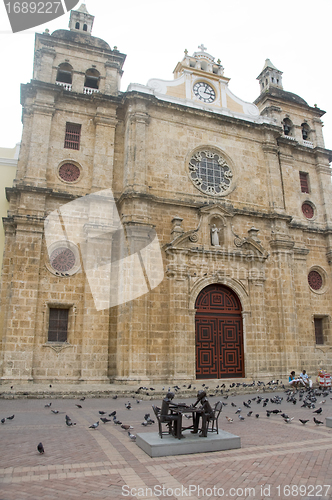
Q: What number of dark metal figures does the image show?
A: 2